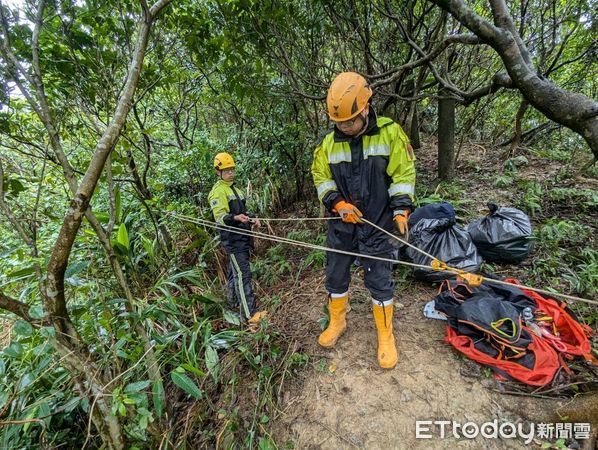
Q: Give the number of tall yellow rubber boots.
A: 2